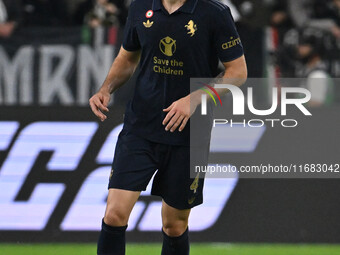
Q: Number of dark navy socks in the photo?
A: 2